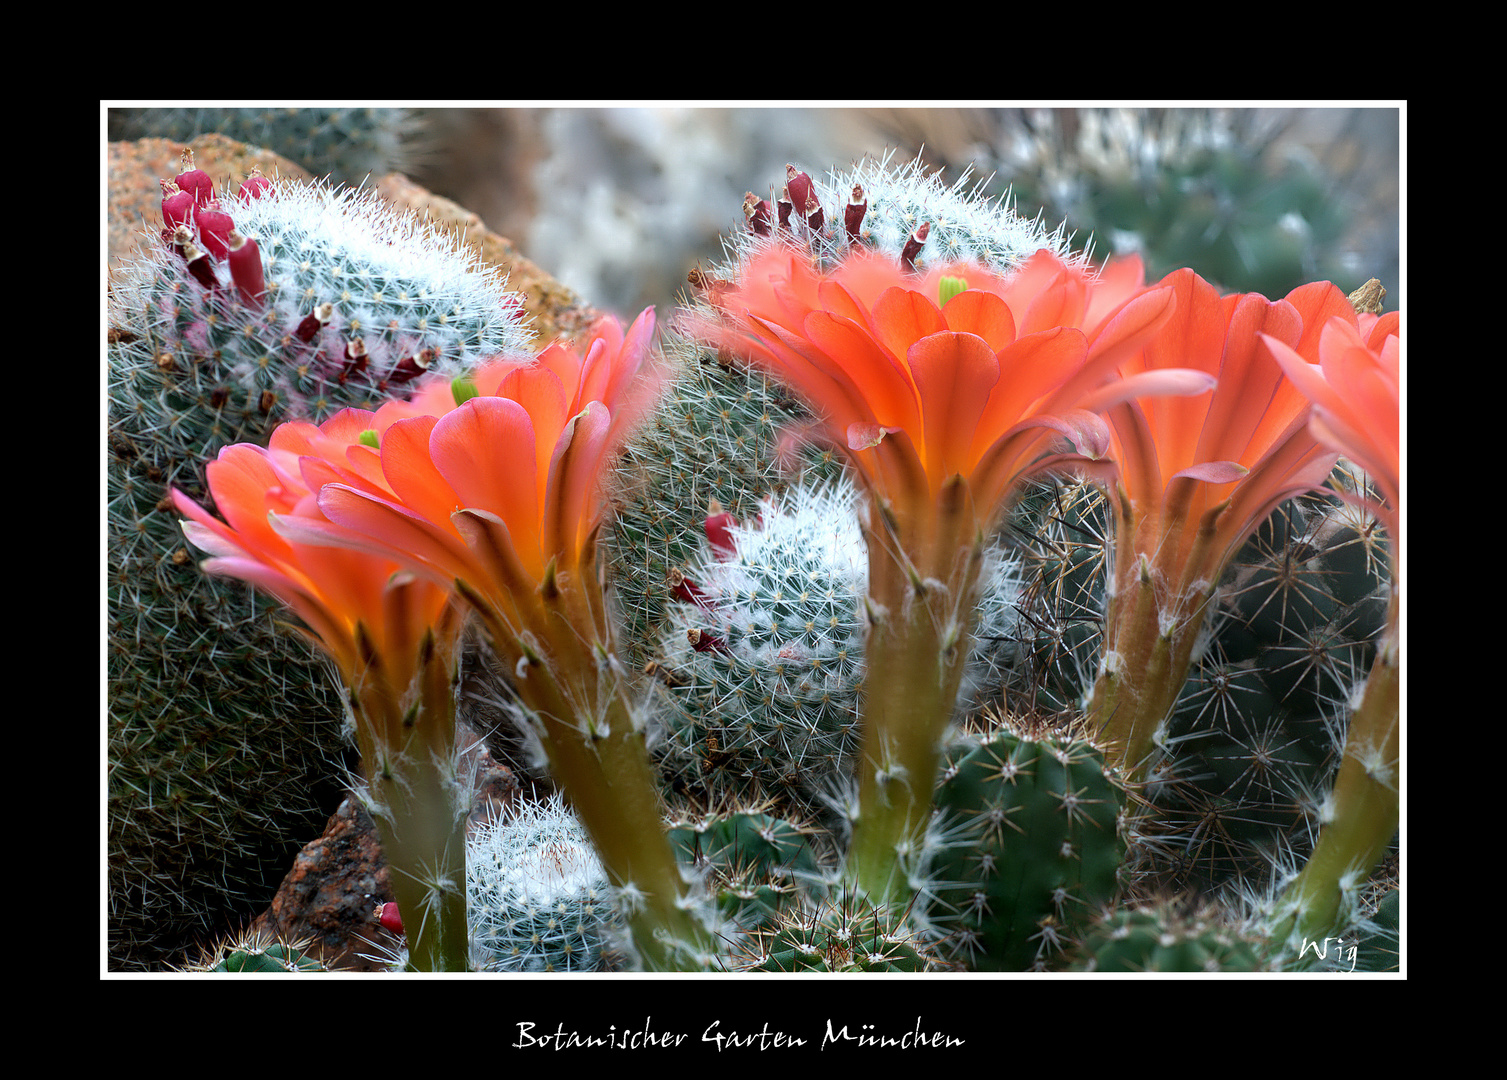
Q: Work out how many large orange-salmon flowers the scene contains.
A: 5